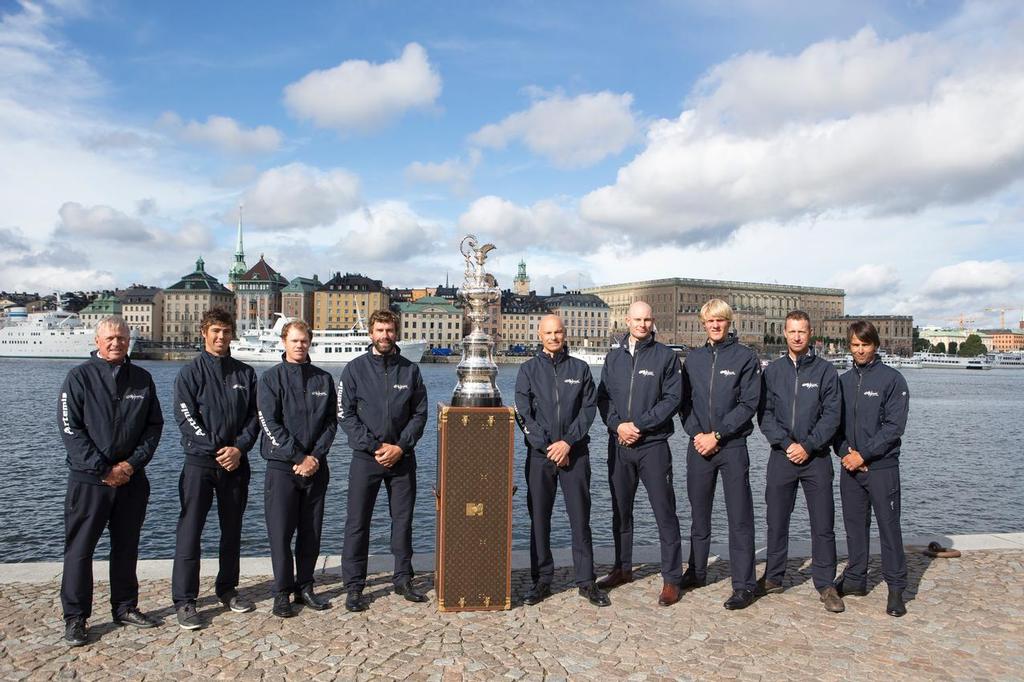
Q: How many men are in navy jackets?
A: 9